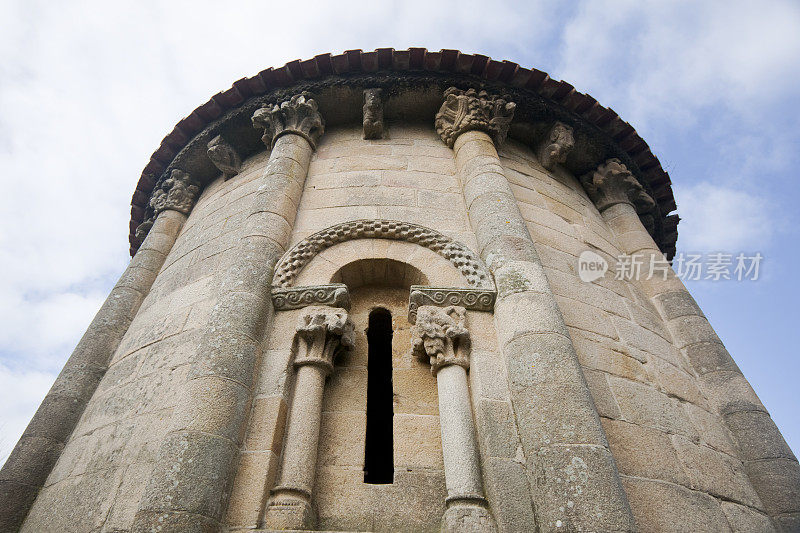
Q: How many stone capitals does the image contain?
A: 6